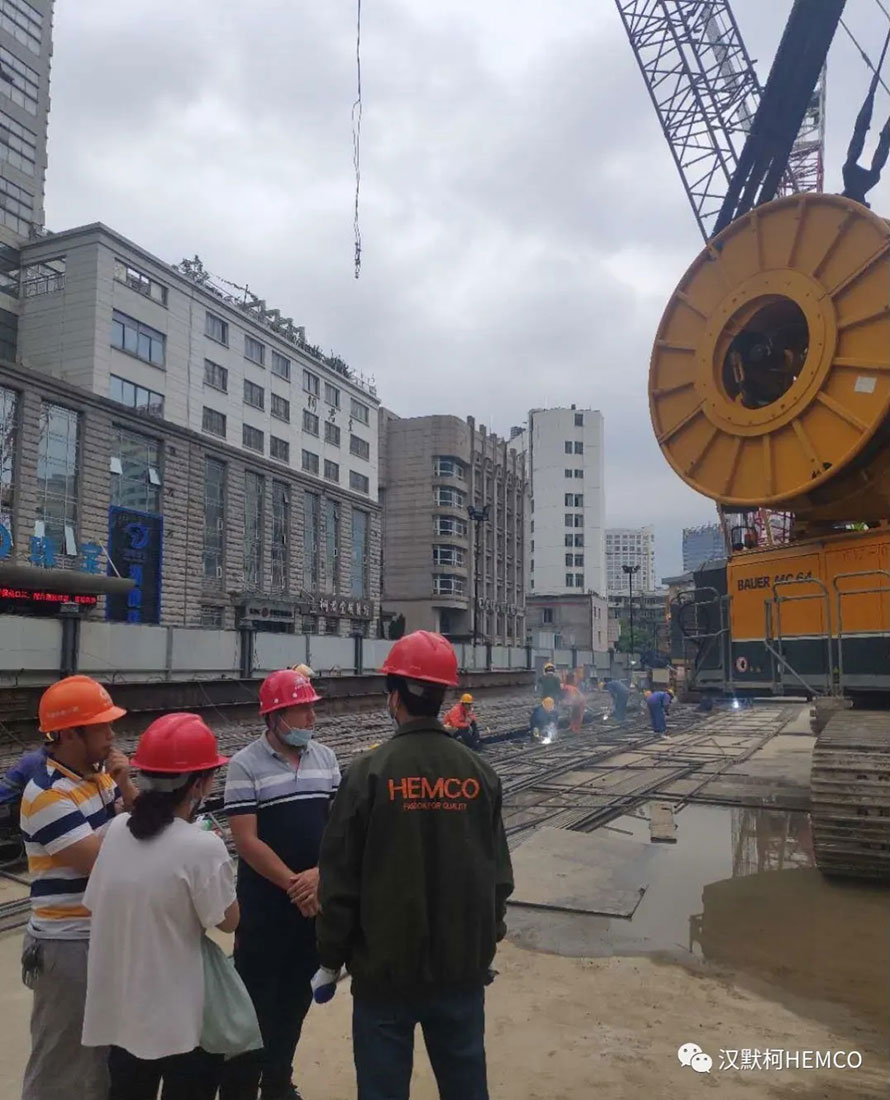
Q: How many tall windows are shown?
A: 9